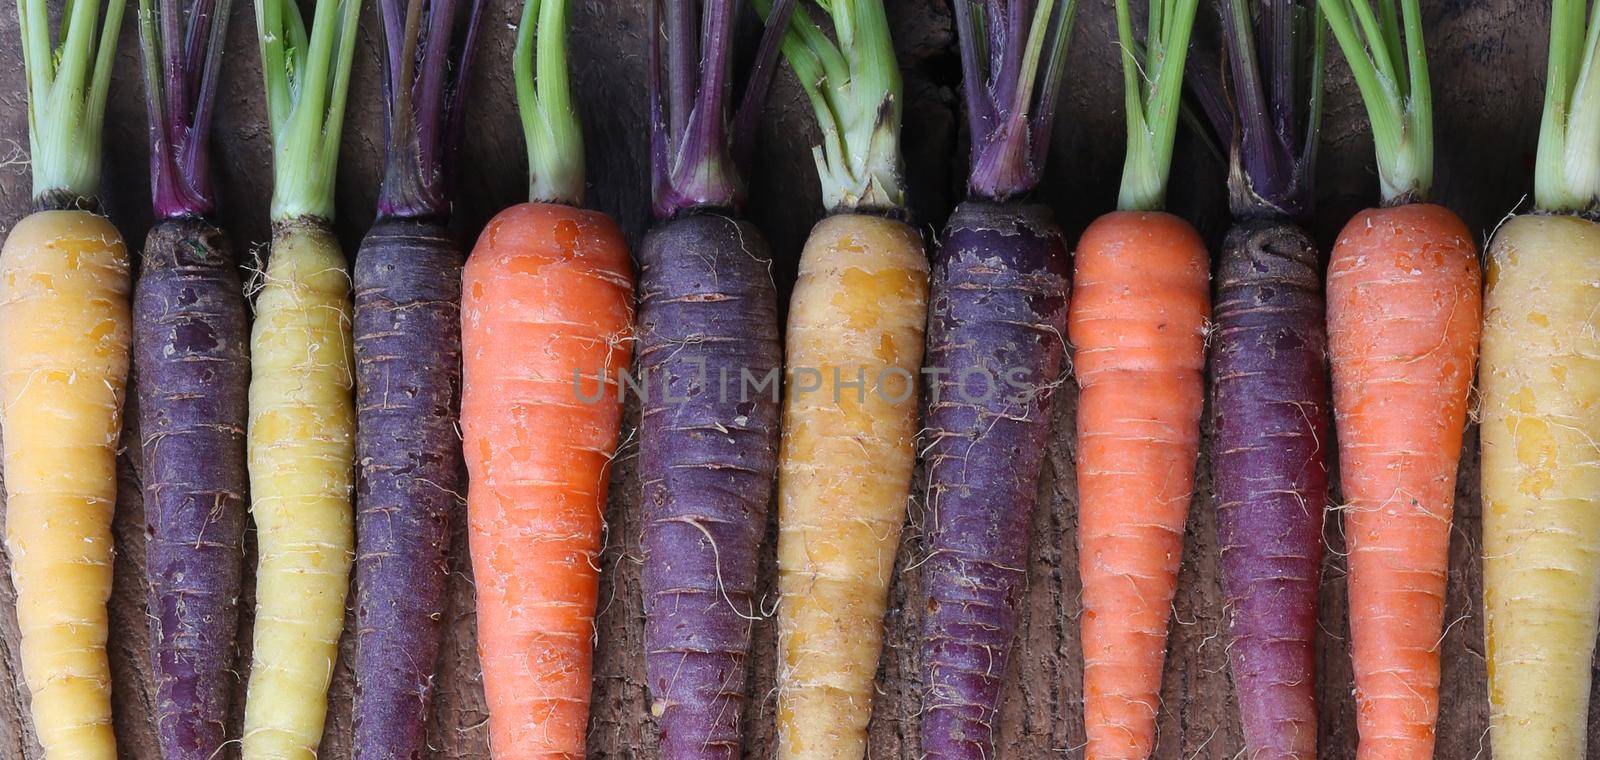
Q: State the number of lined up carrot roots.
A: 12